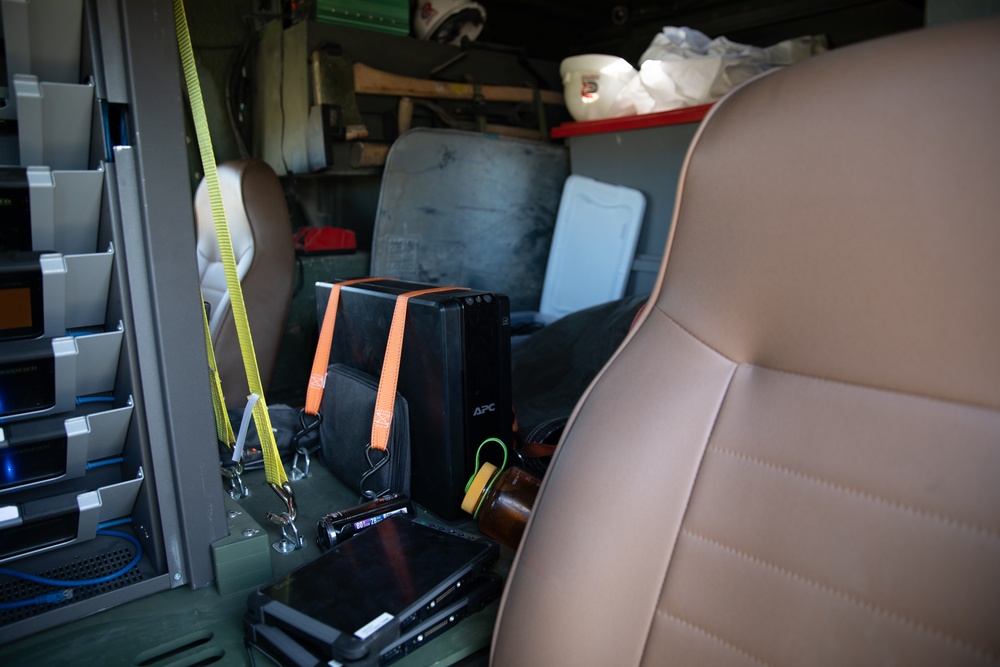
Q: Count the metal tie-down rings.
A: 4